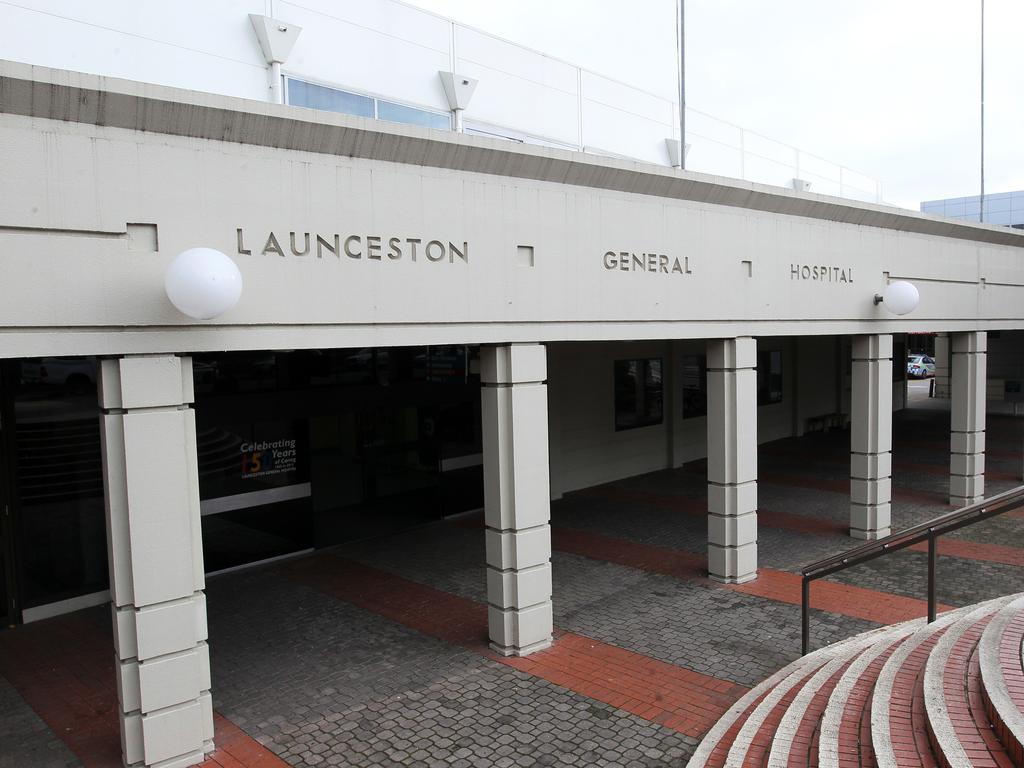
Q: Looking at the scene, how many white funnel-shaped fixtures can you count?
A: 4